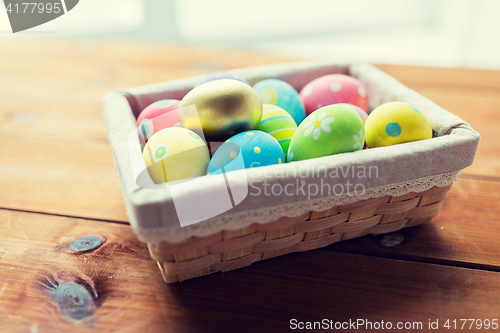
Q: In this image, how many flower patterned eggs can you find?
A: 1